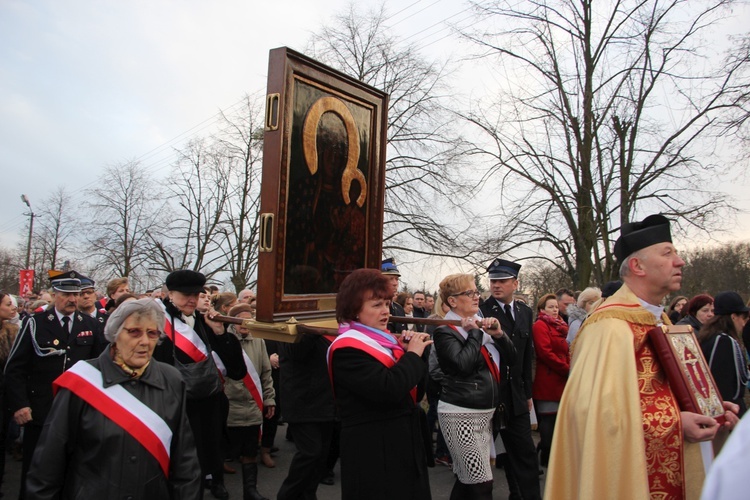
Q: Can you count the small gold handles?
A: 2